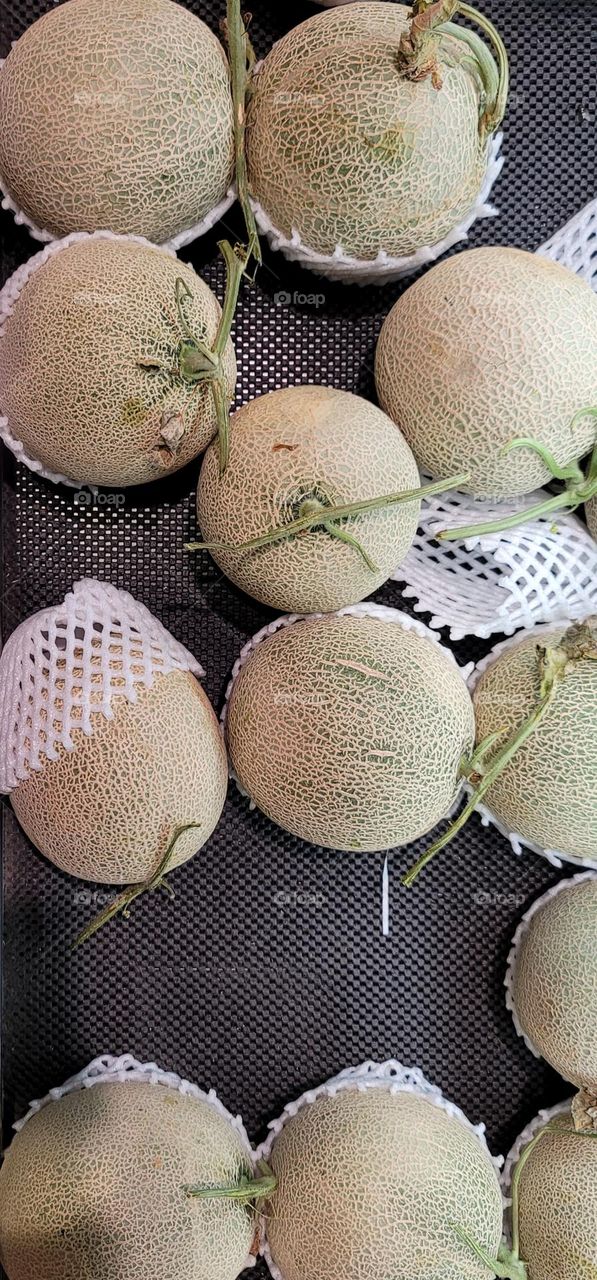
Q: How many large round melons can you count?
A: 12